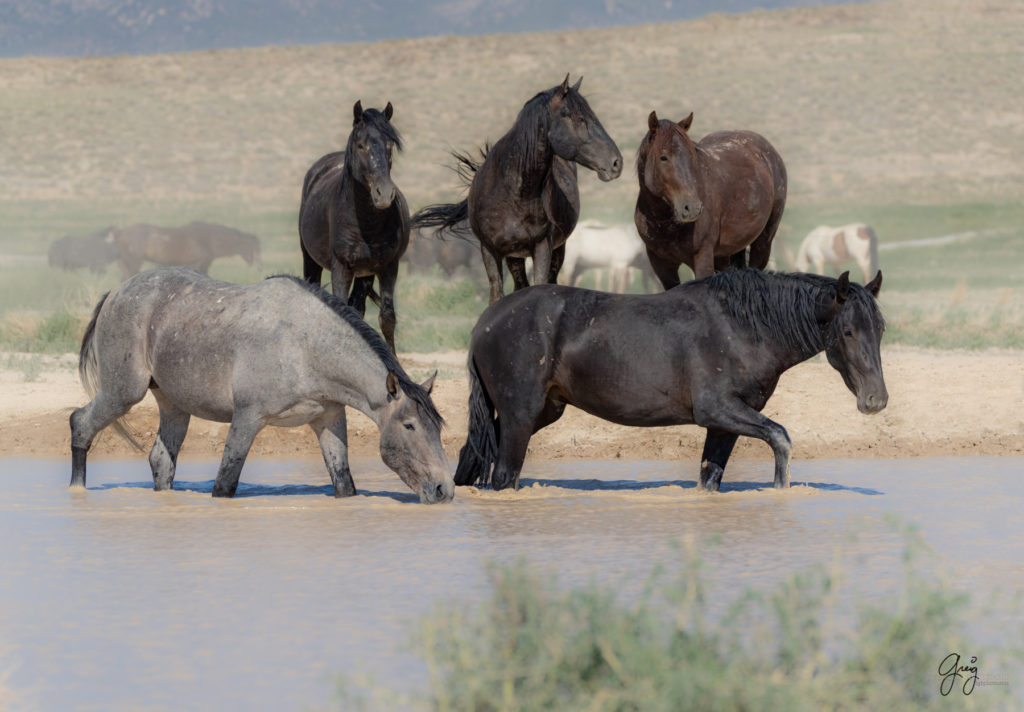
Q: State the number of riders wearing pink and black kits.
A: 0